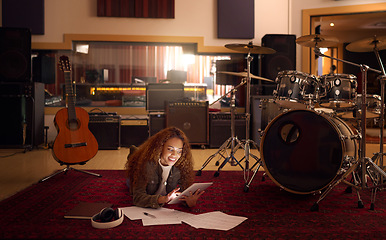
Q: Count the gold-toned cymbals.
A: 4